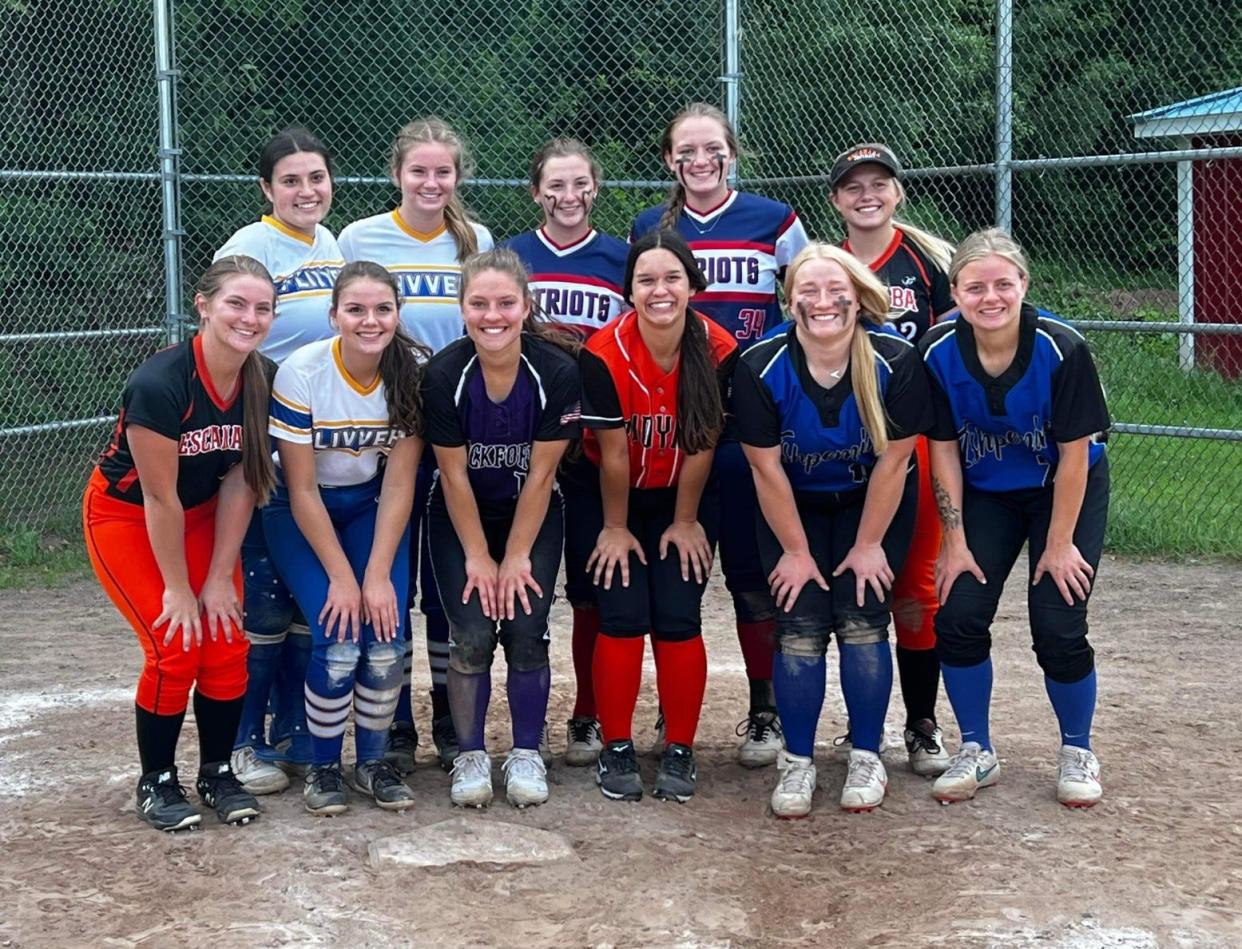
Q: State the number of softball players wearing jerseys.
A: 11